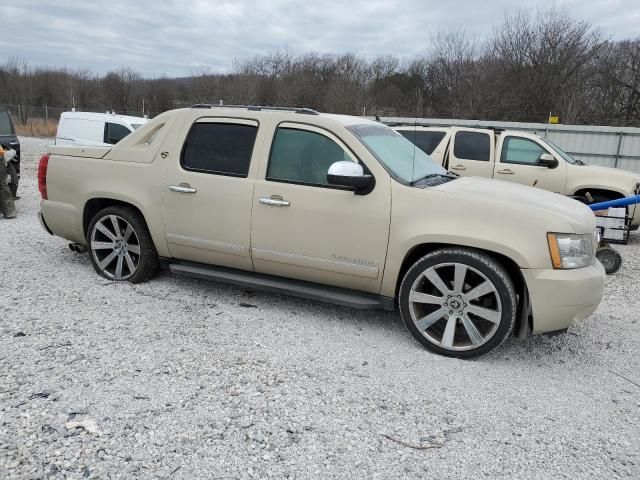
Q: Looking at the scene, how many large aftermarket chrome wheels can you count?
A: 2